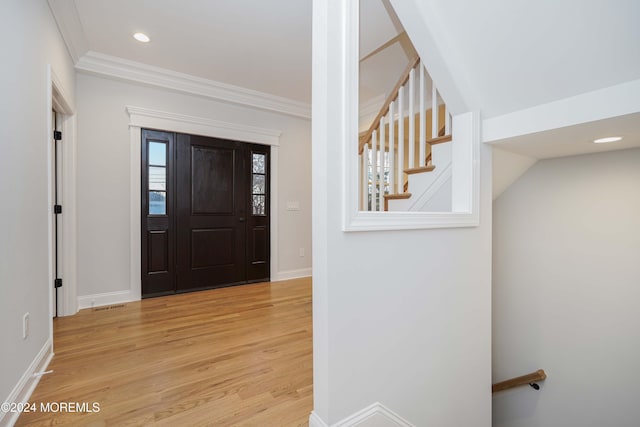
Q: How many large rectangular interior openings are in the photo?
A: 1